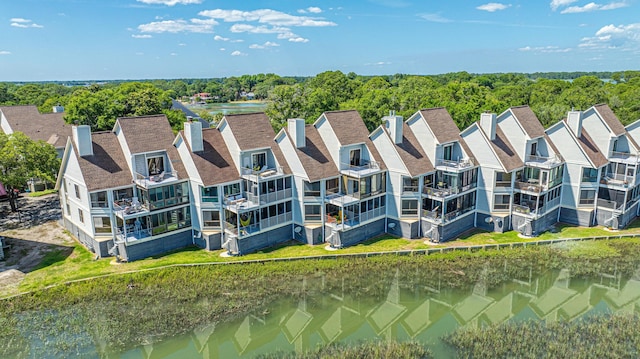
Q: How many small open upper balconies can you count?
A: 6